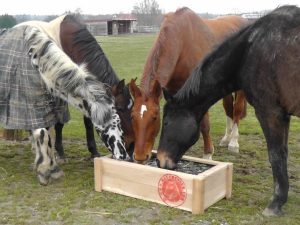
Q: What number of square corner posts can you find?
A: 3